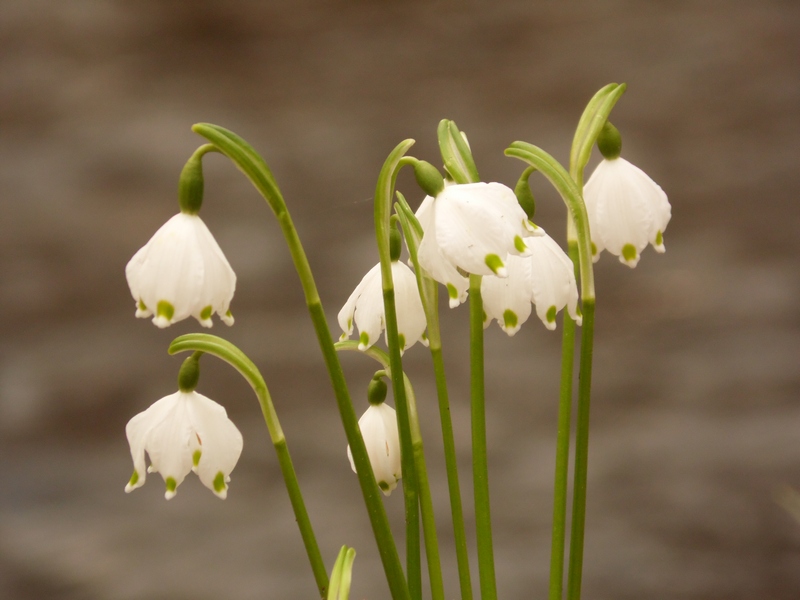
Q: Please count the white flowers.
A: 7